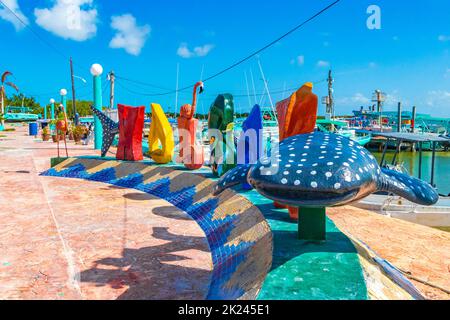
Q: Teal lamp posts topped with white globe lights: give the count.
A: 3